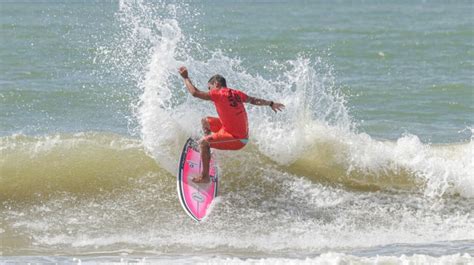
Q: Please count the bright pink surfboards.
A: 1